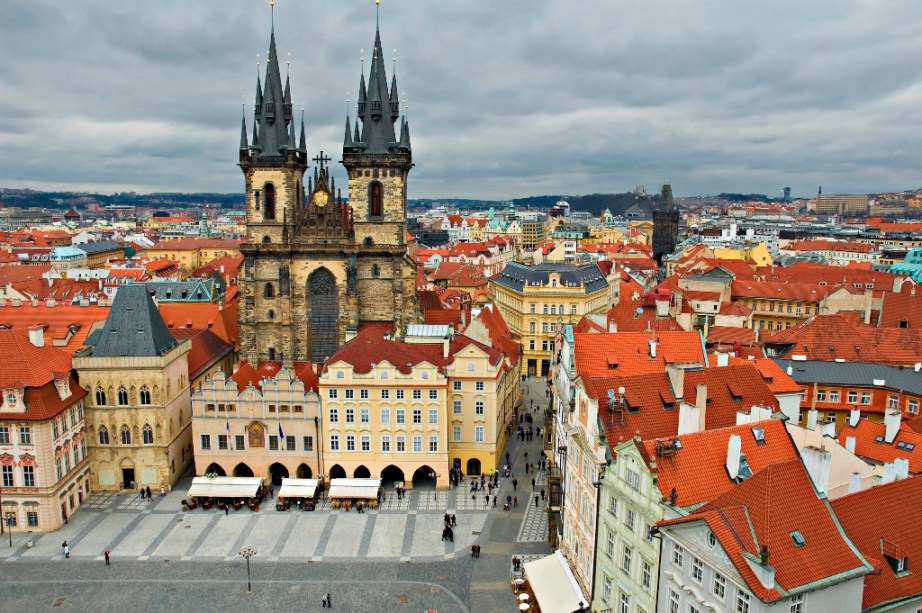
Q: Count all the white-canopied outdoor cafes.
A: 4